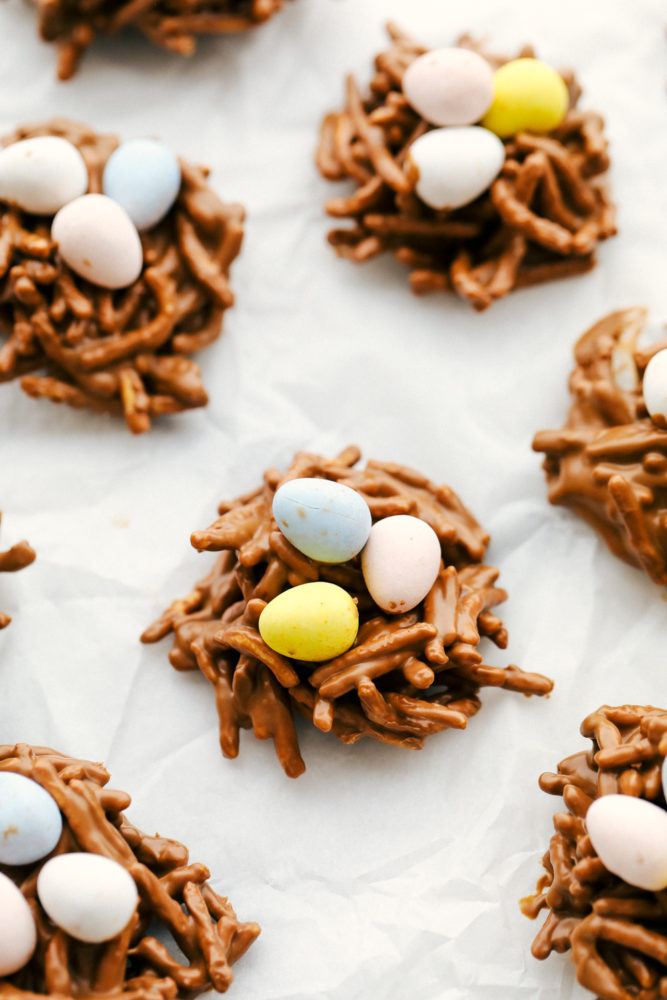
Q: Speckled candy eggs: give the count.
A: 15